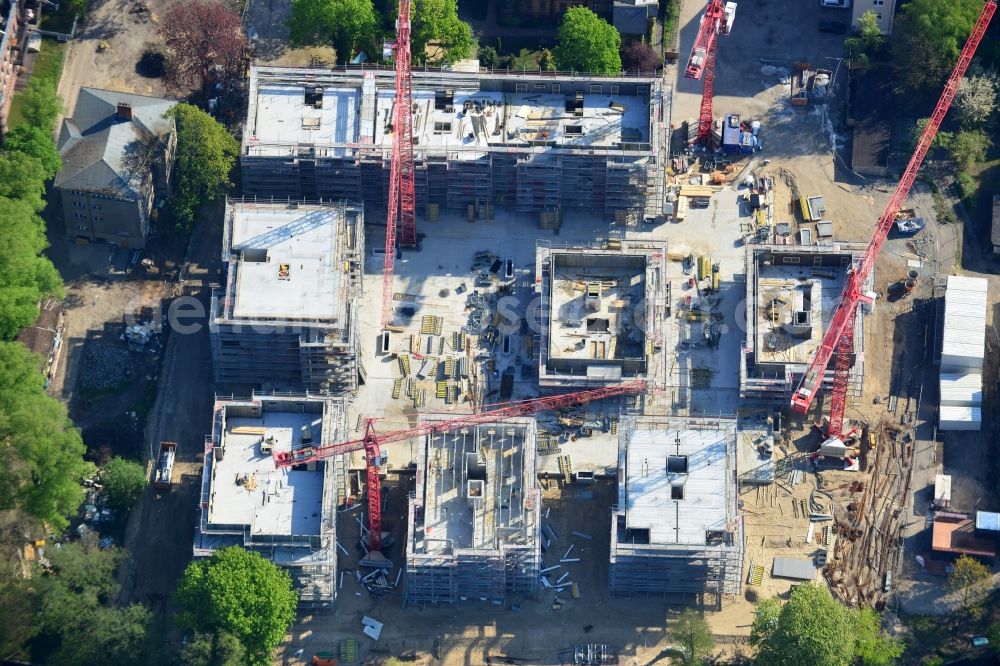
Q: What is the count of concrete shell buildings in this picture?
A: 7